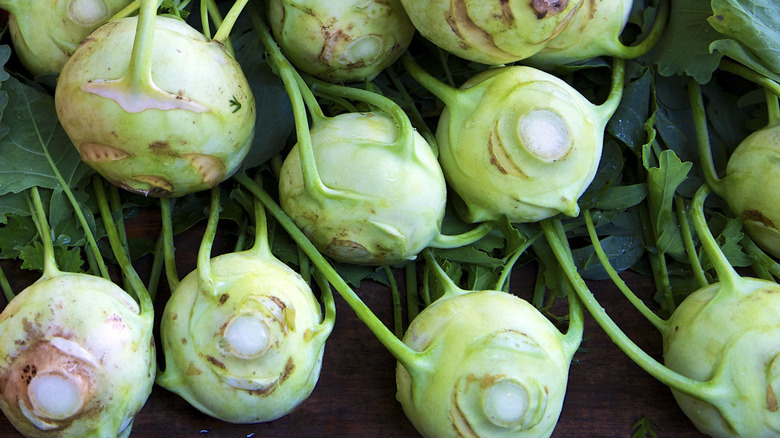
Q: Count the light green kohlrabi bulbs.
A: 12